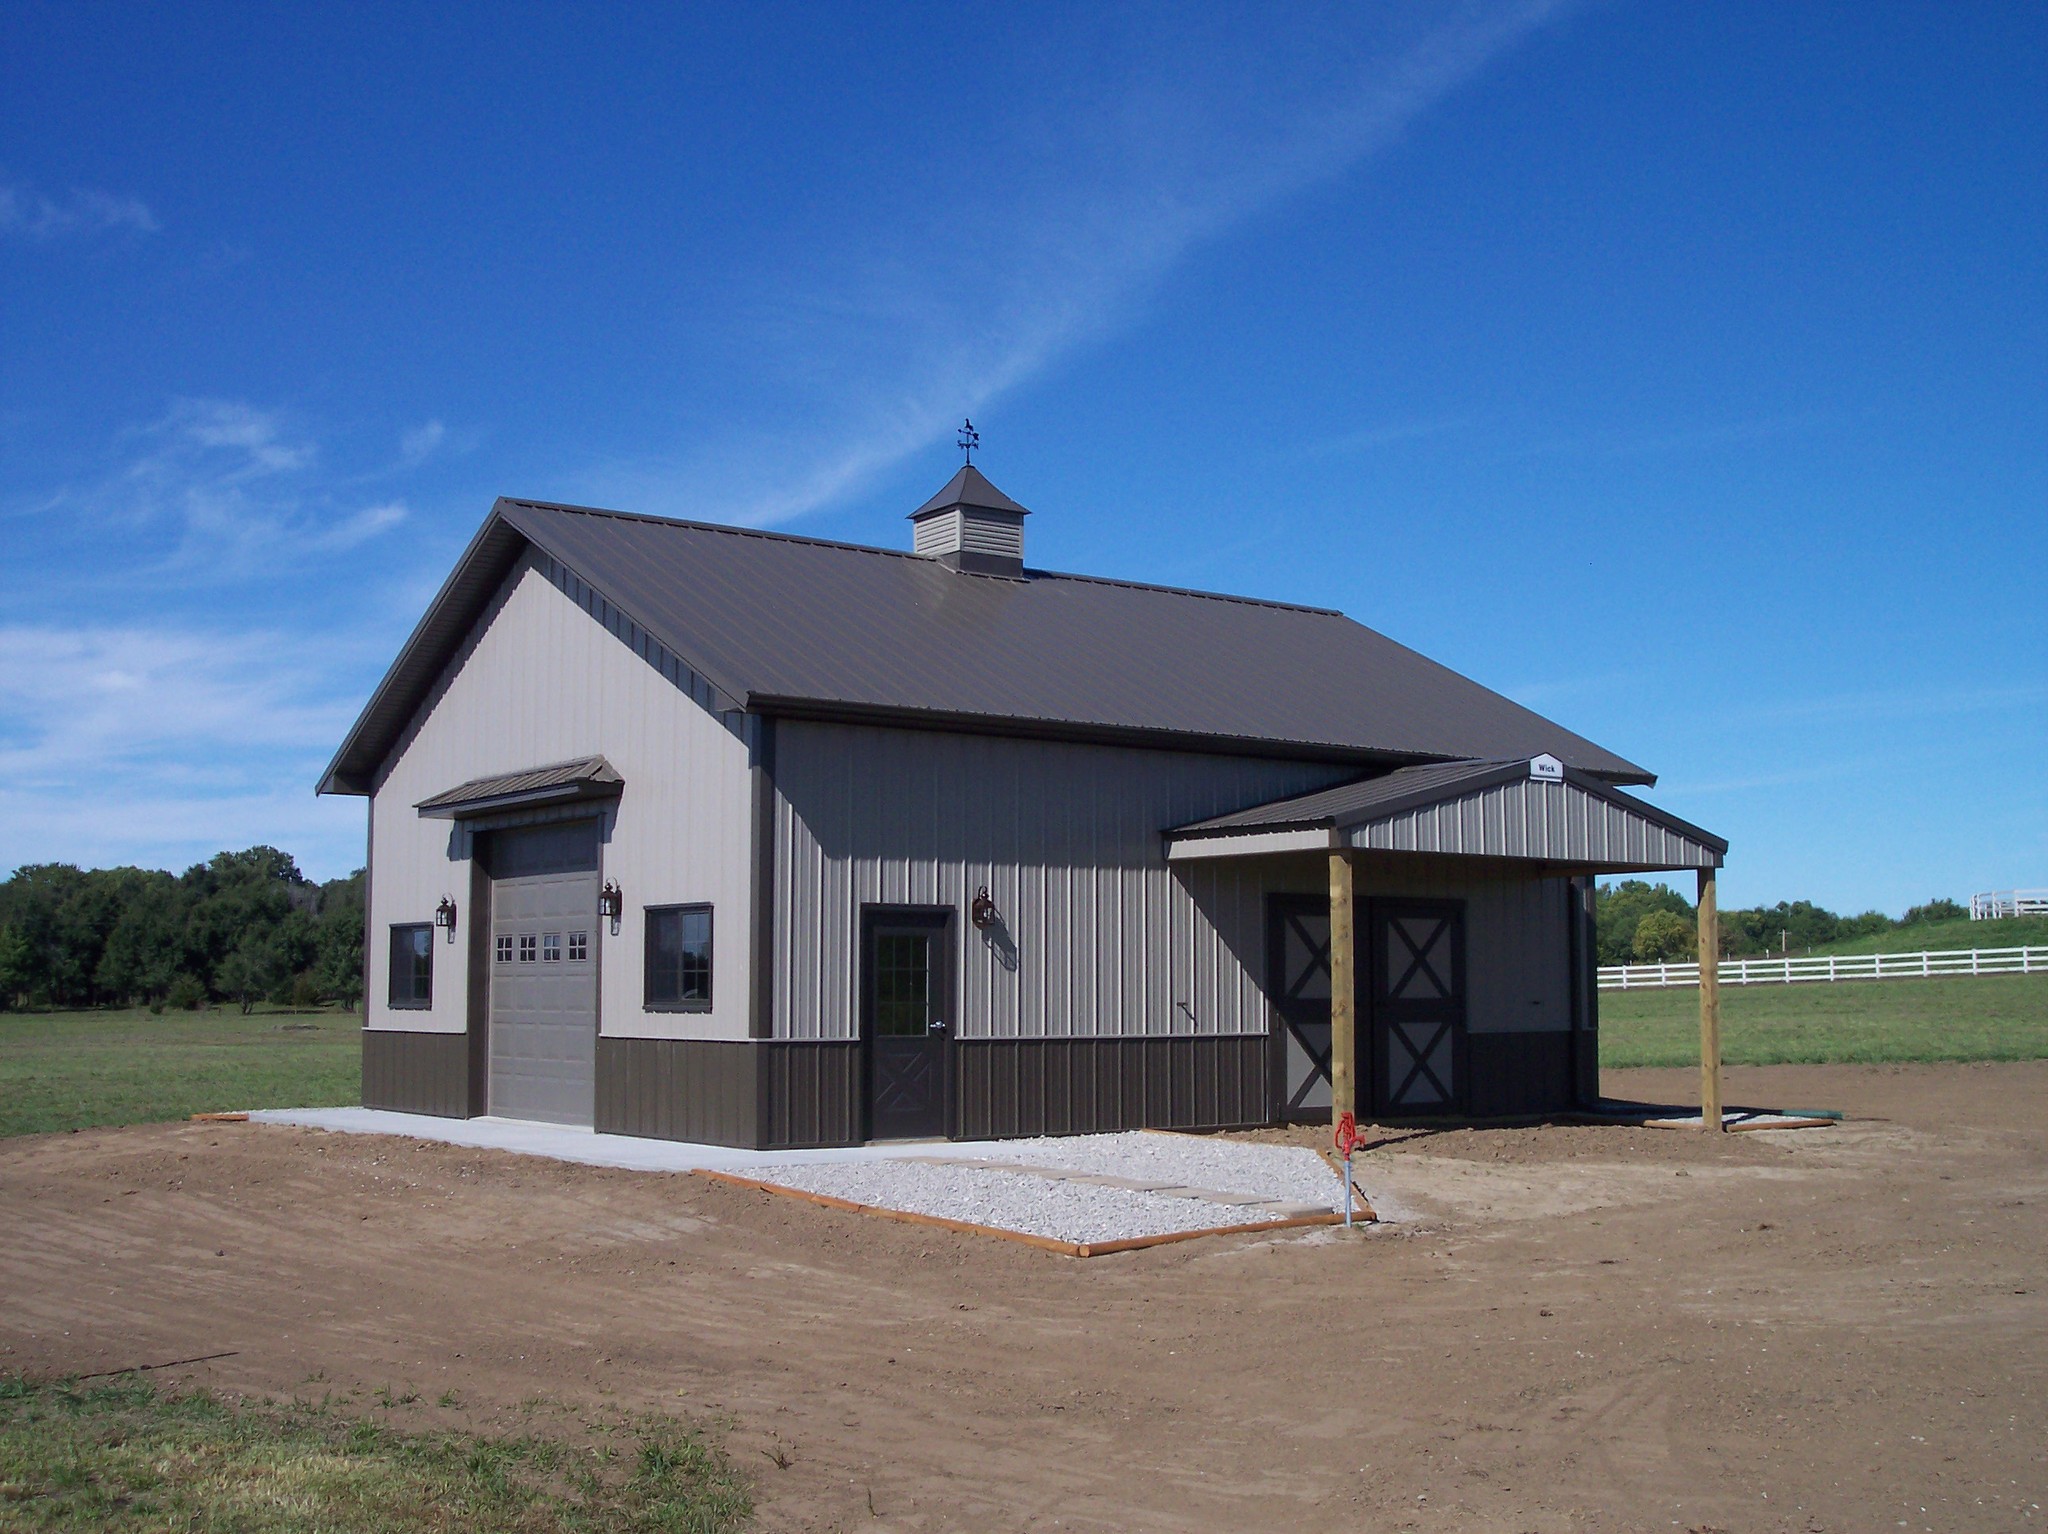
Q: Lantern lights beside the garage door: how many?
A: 2